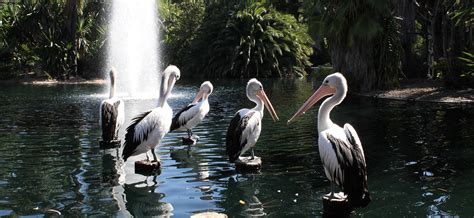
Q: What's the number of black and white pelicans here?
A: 5